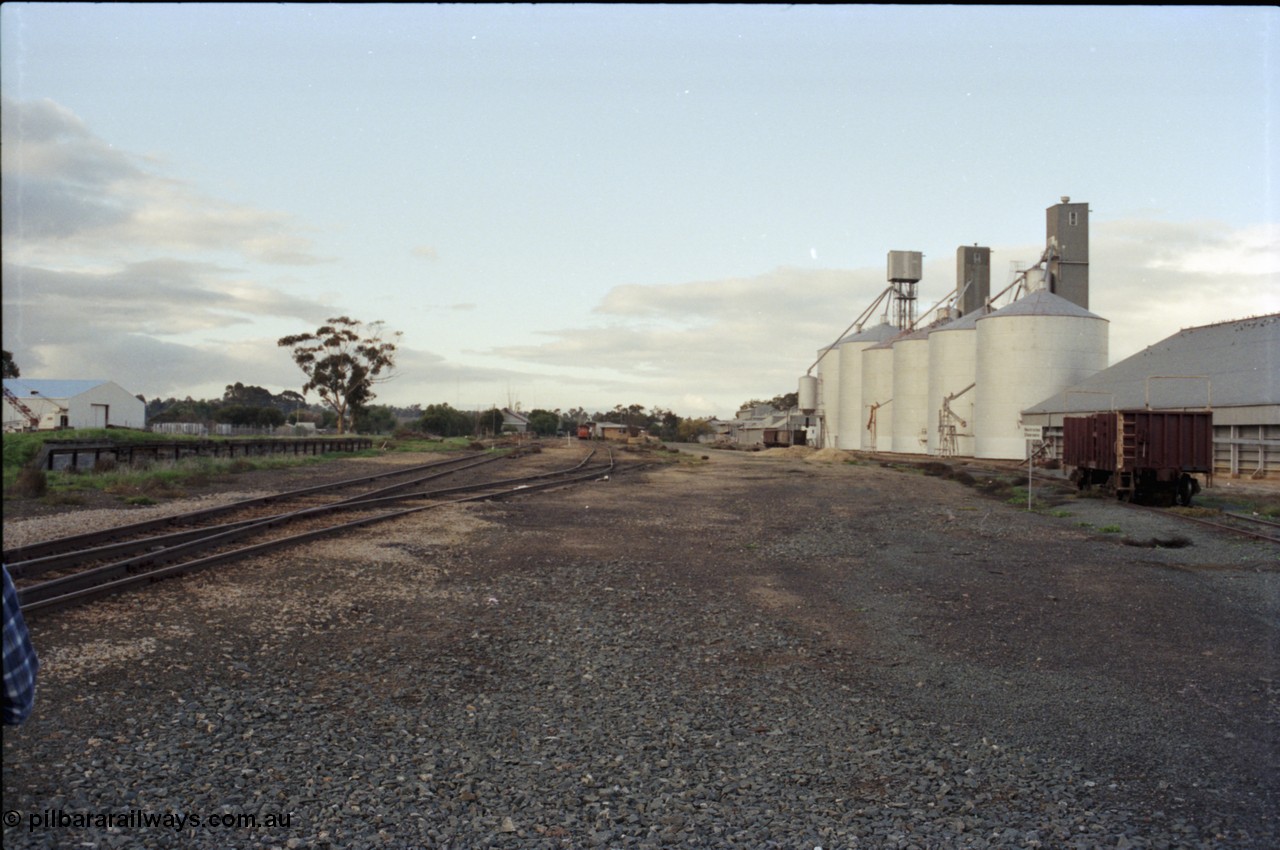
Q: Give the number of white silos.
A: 6